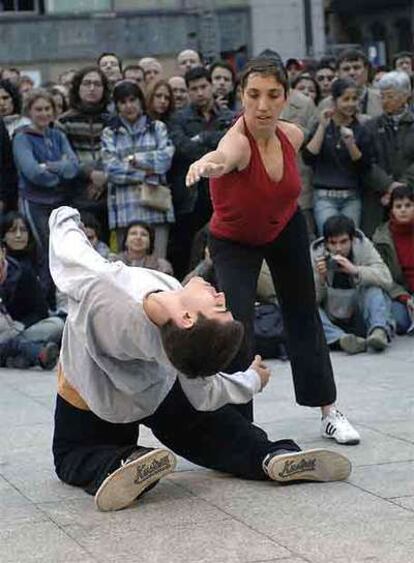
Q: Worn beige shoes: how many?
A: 2